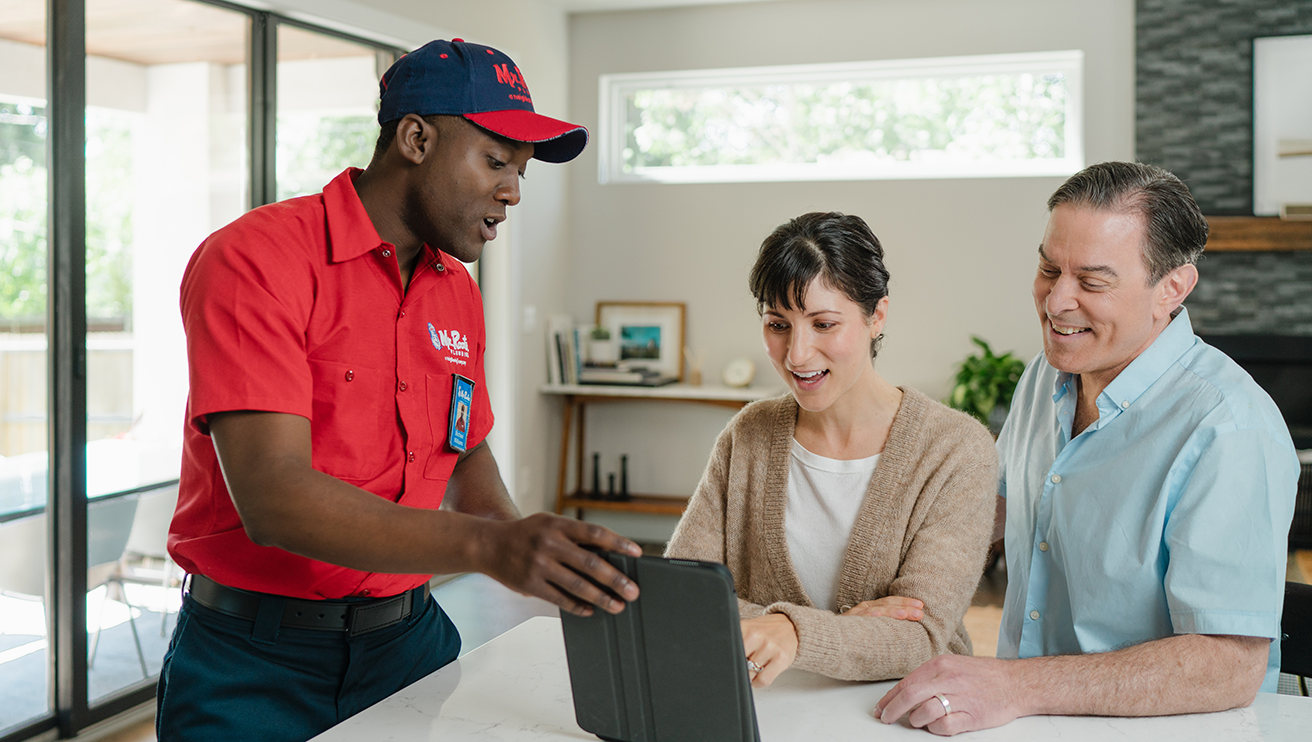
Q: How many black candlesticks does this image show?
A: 3